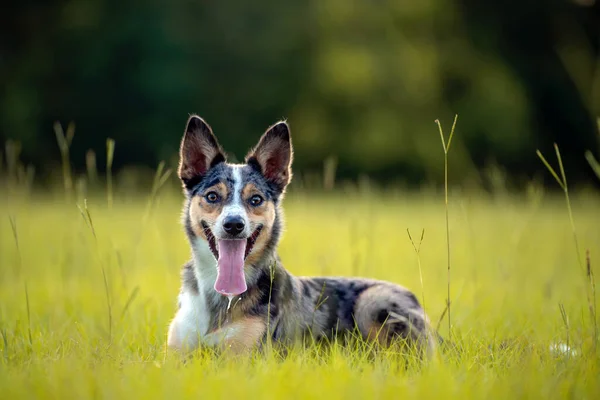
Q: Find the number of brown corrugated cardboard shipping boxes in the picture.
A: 0